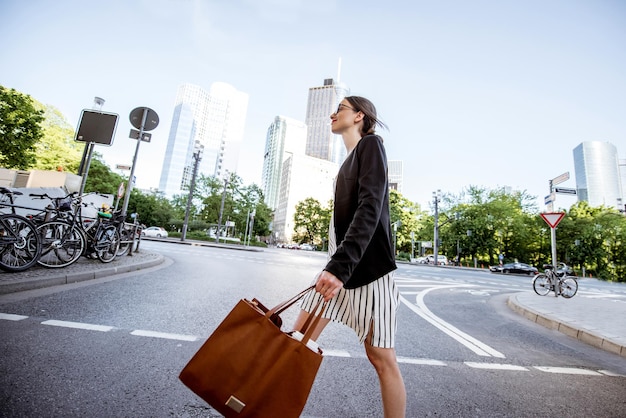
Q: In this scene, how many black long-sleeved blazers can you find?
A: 1